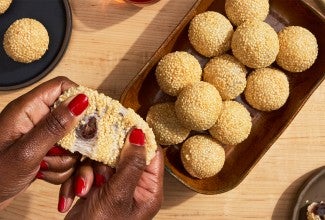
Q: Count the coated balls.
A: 13